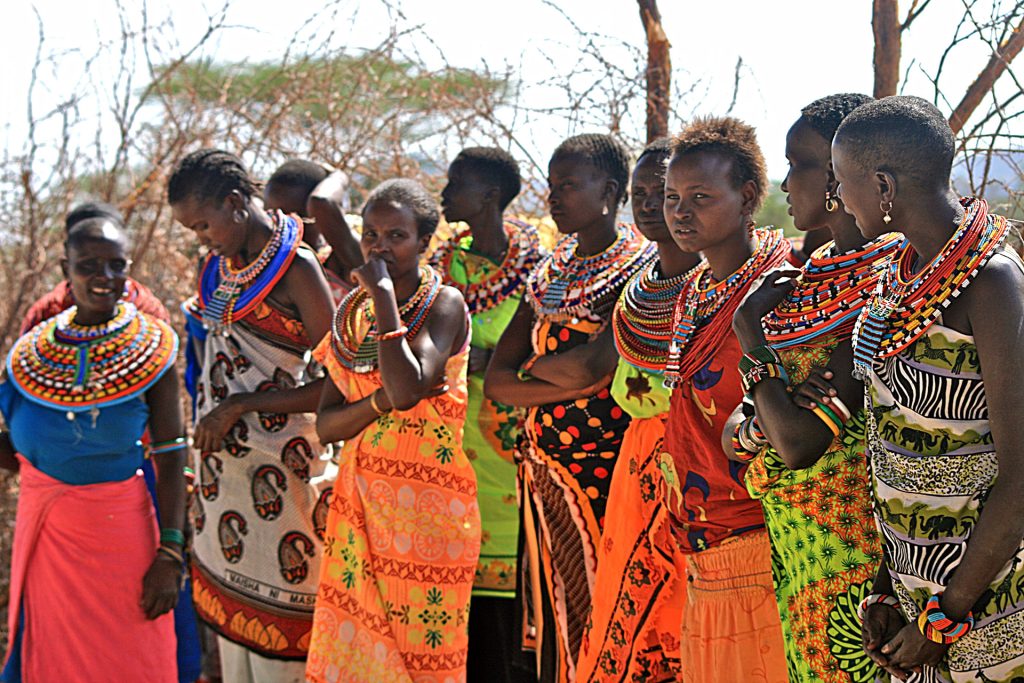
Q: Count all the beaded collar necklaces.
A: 9